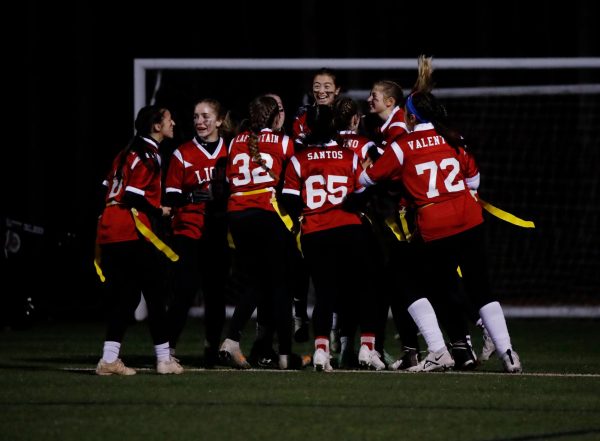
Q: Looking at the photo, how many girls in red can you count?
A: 9